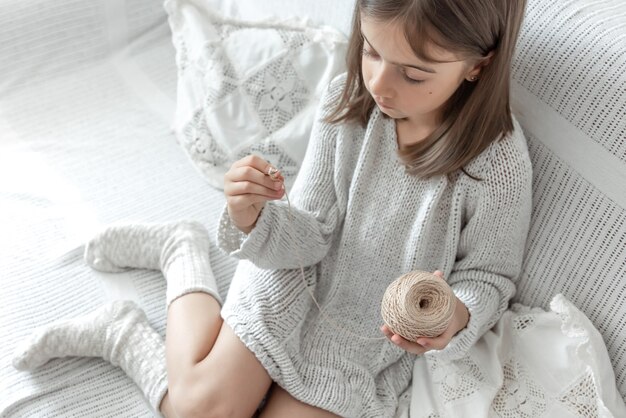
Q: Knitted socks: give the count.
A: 2